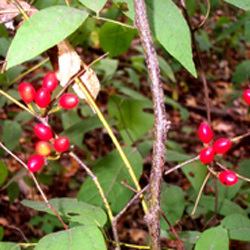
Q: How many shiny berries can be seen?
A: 13